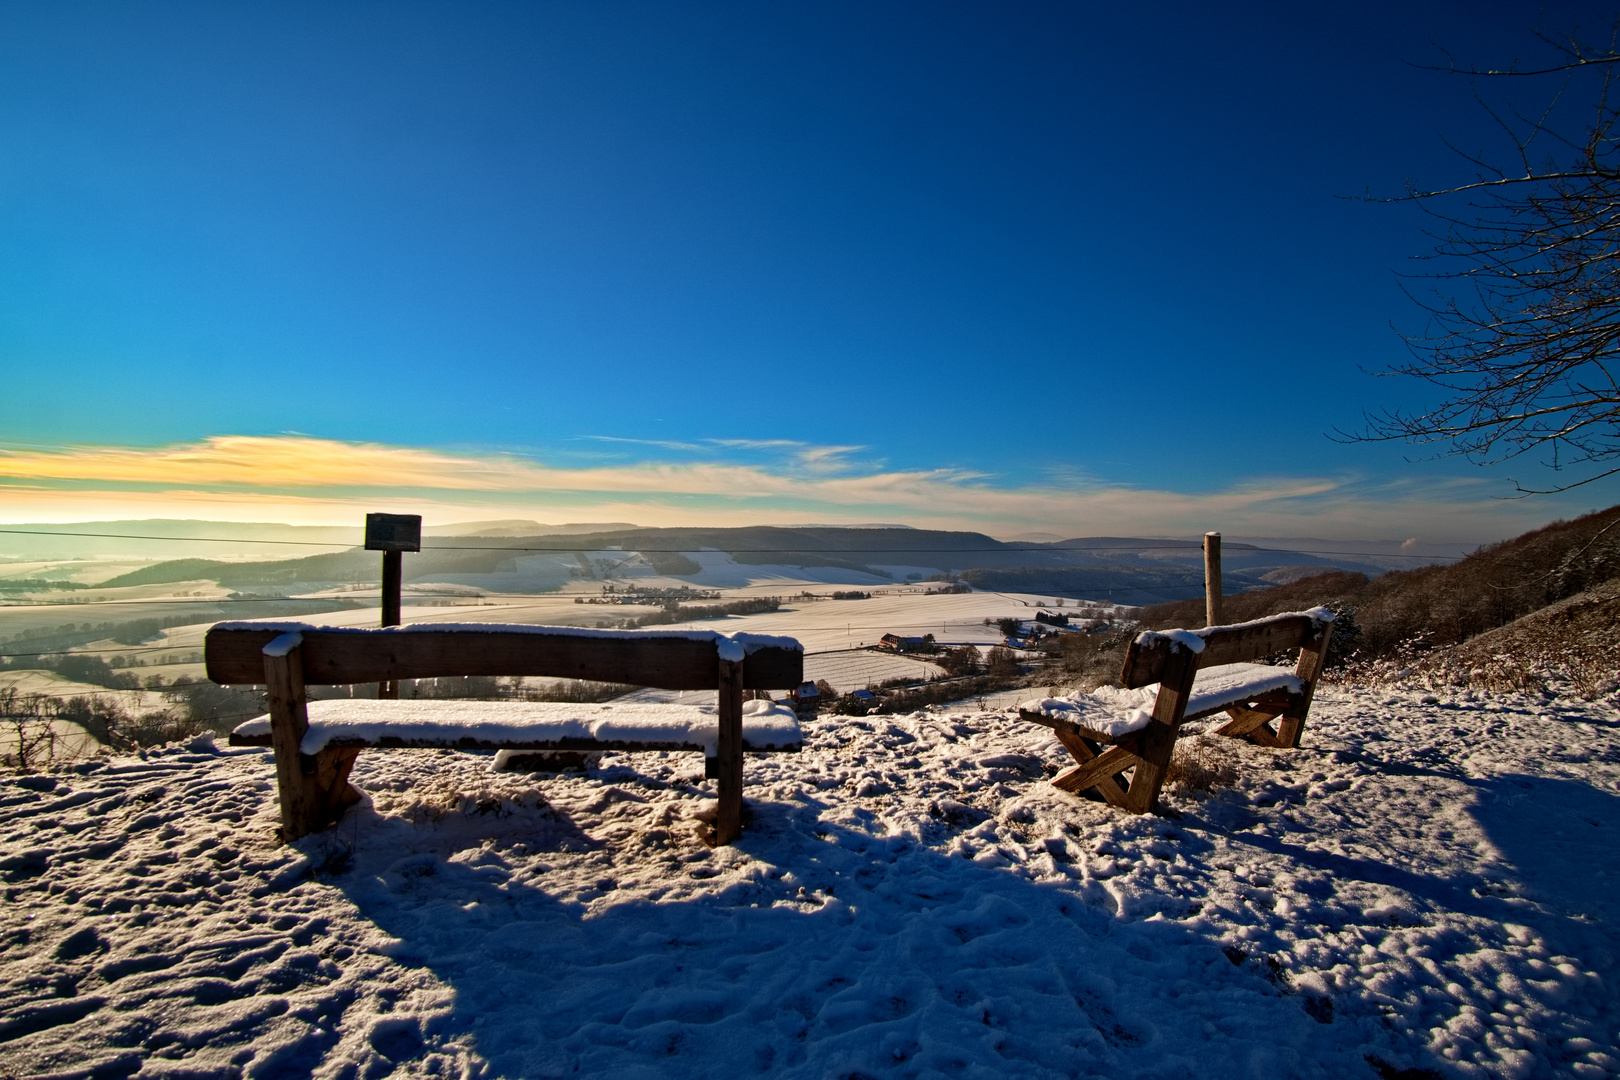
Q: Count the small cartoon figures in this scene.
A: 0